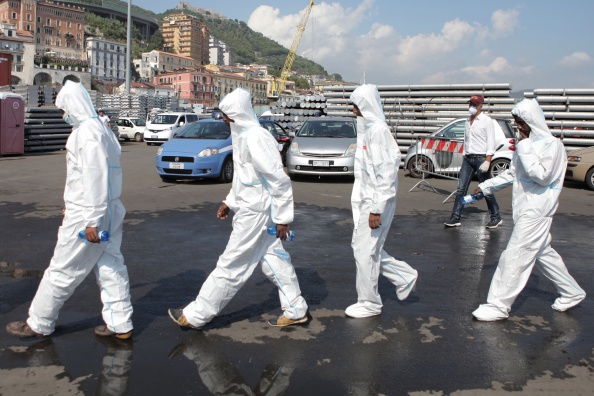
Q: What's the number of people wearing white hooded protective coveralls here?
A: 4